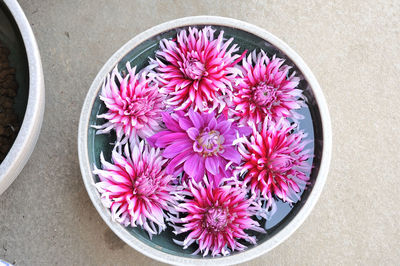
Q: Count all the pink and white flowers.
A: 6